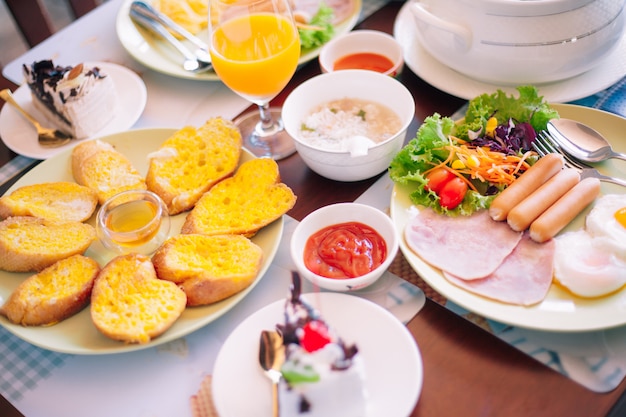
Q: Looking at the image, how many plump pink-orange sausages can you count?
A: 3